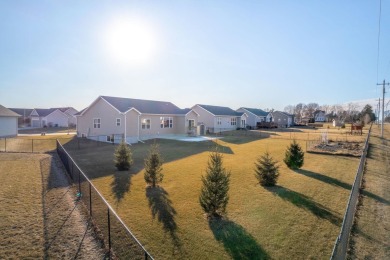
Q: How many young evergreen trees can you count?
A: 5